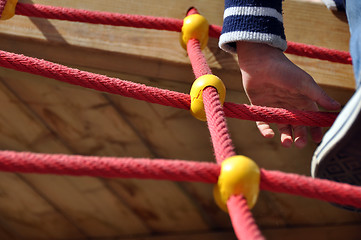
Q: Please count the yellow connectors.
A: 4